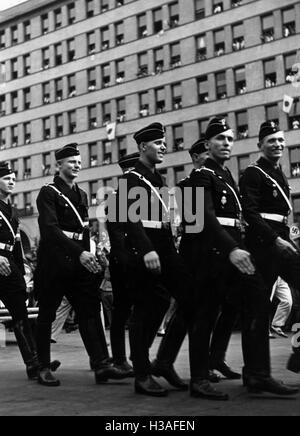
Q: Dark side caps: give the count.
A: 7